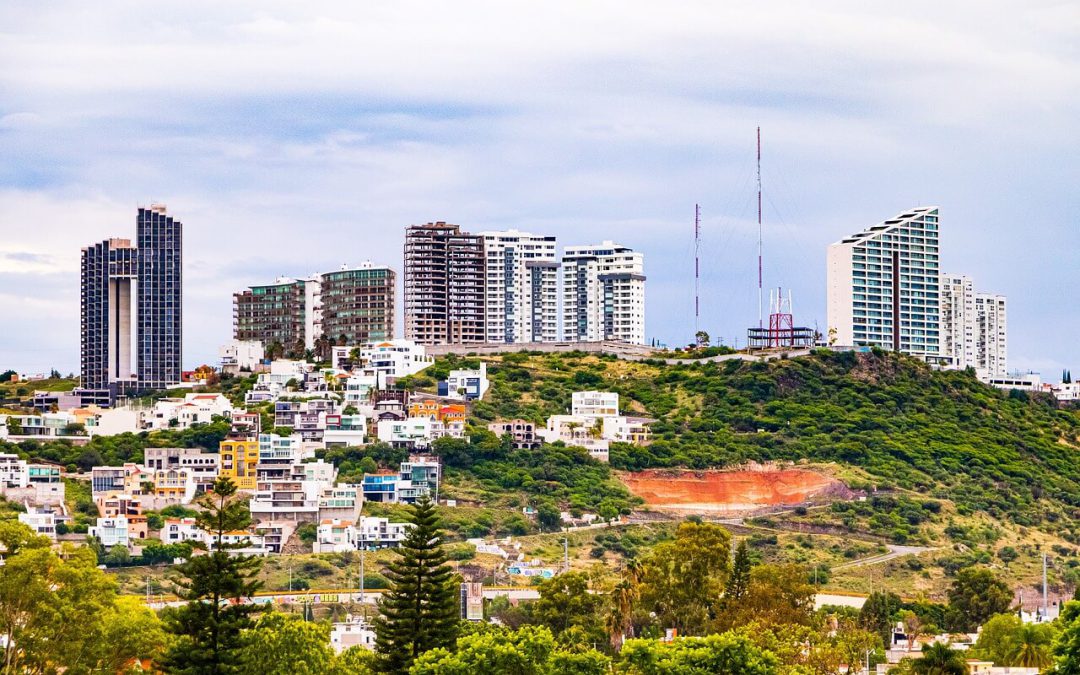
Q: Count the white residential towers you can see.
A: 5